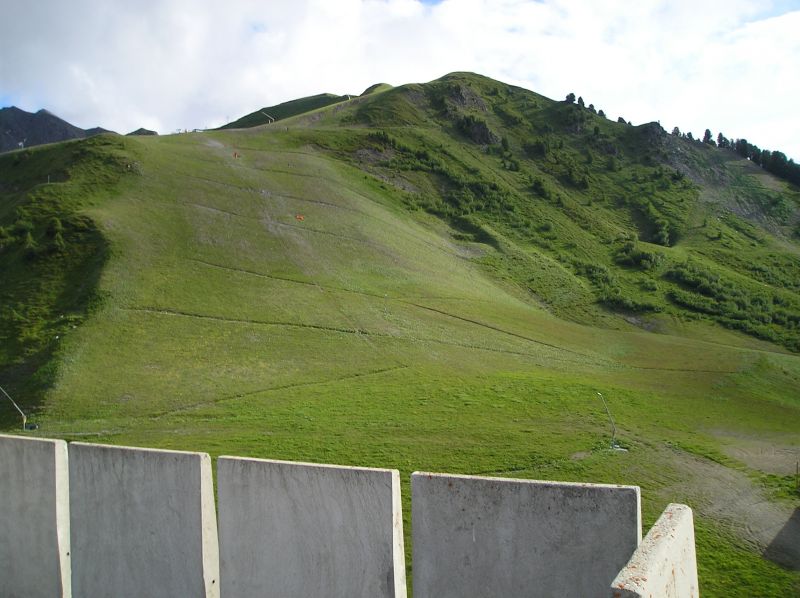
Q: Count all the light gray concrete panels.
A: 5